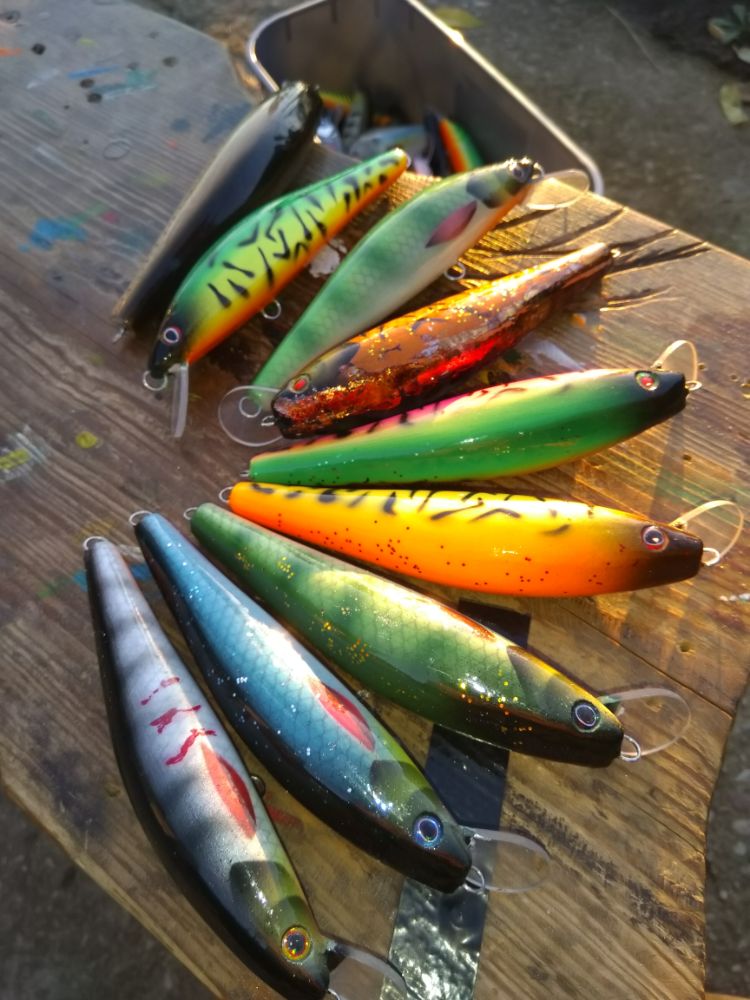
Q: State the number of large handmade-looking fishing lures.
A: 9